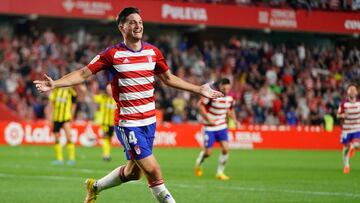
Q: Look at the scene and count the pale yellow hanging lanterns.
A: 0